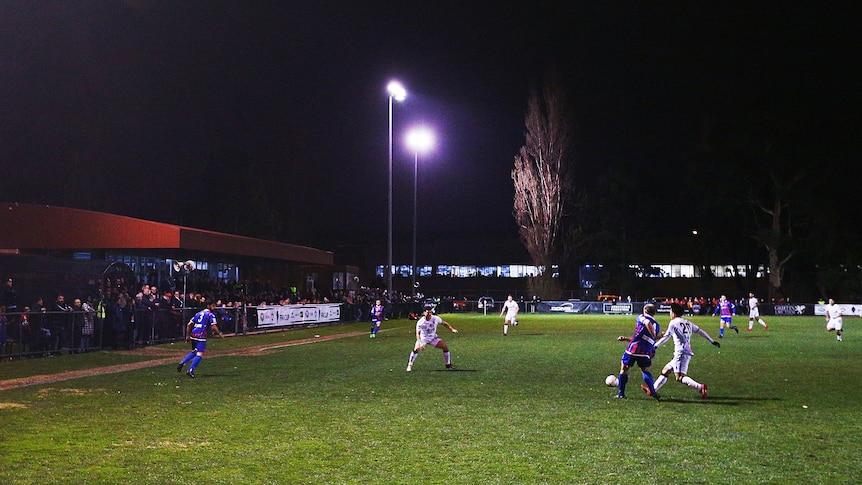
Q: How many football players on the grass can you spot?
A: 9